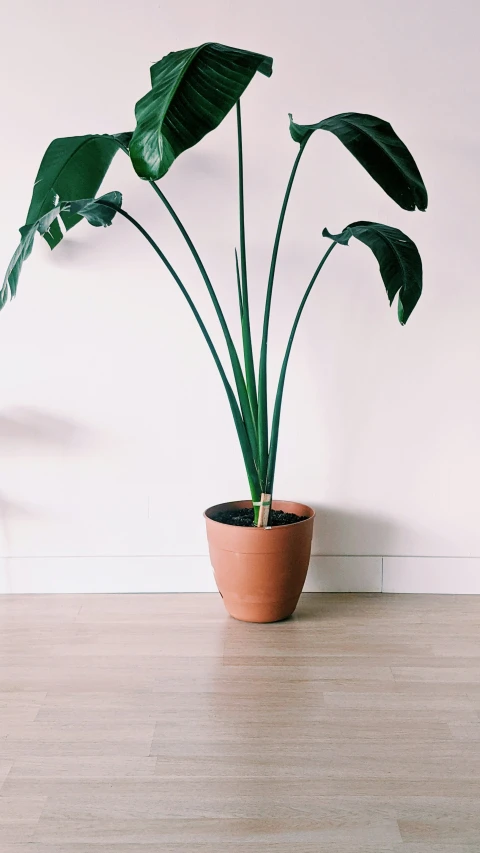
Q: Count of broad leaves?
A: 5